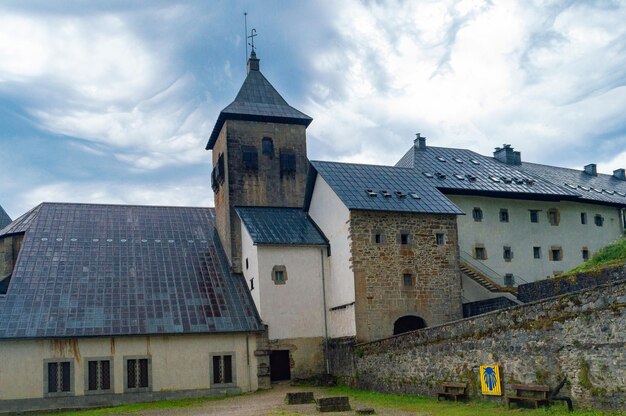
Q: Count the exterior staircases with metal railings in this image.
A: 1